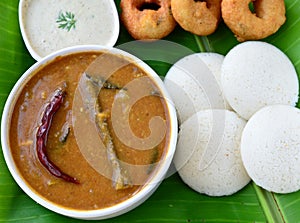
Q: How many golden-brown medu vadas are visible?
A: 3